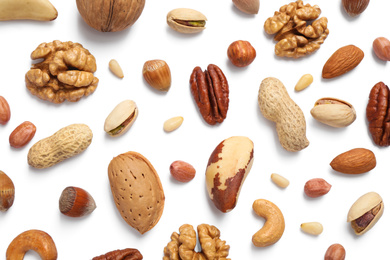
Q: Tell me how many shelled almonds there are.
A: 2